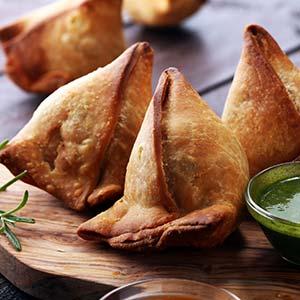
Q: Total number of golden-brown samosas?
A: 5